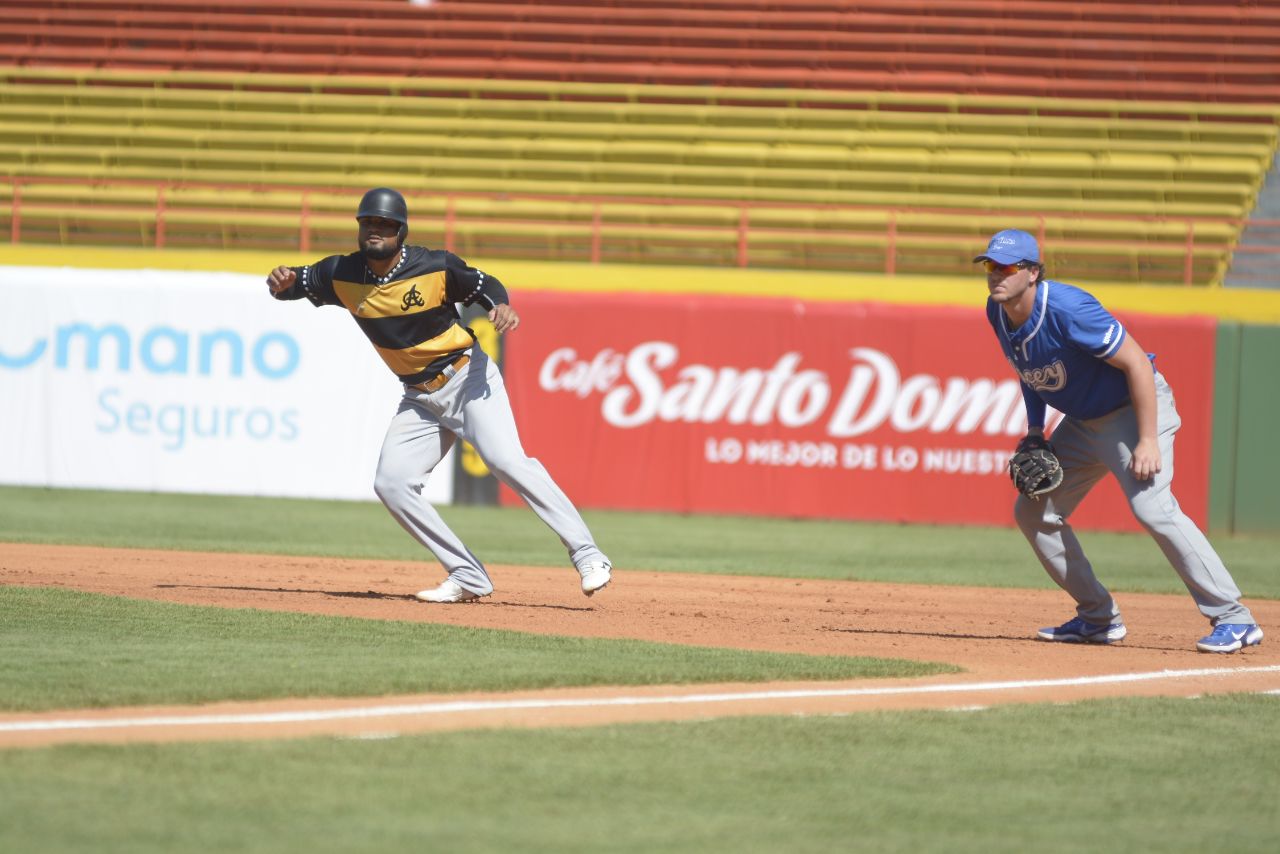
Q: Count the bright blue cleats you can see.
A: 2